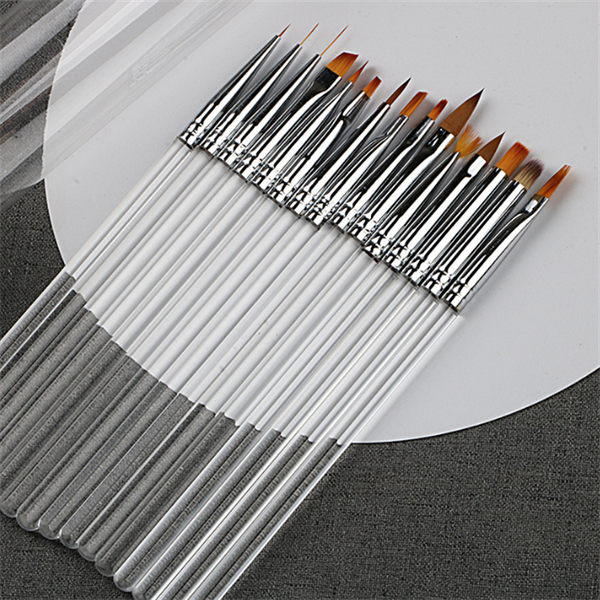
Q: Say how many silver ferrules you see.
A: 15